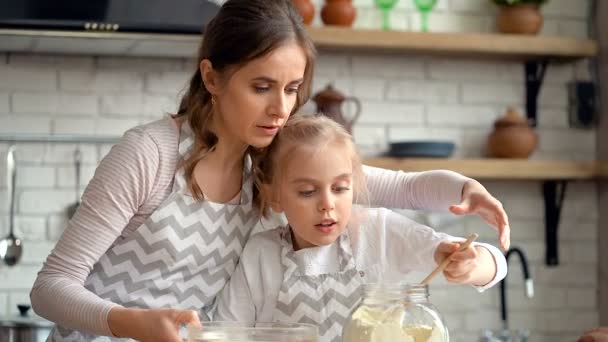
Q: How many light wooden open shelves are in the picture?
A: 2